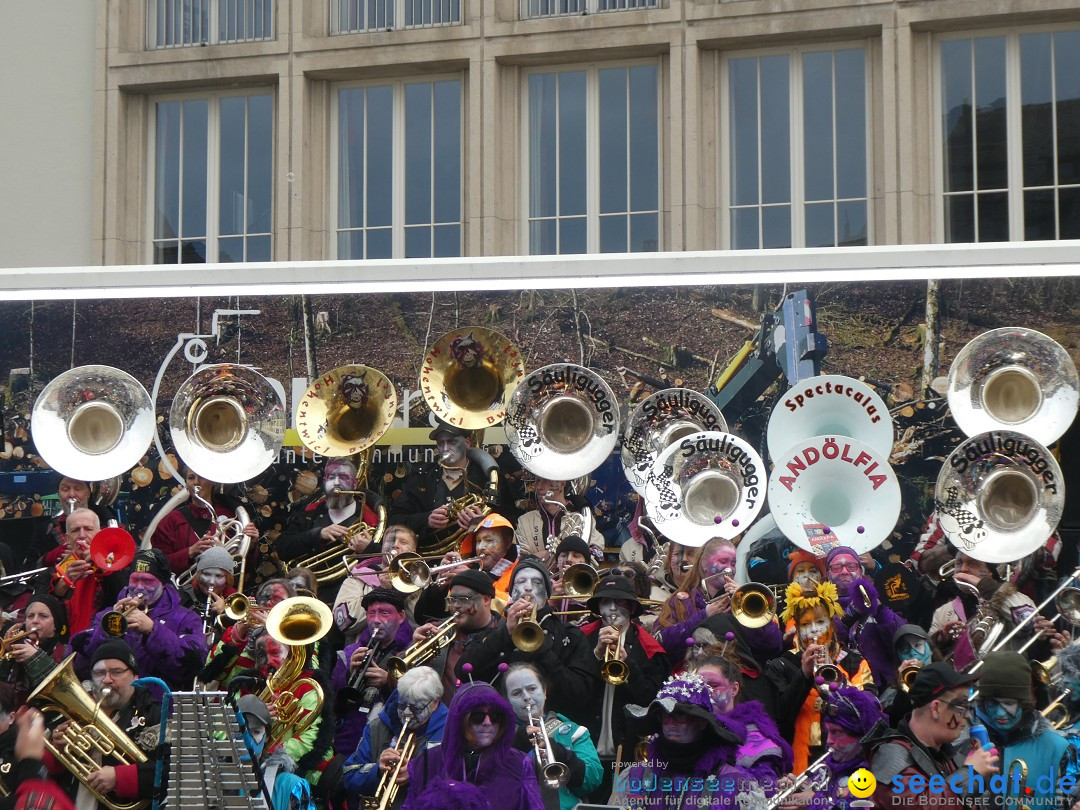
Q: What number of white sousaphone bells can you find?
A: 2